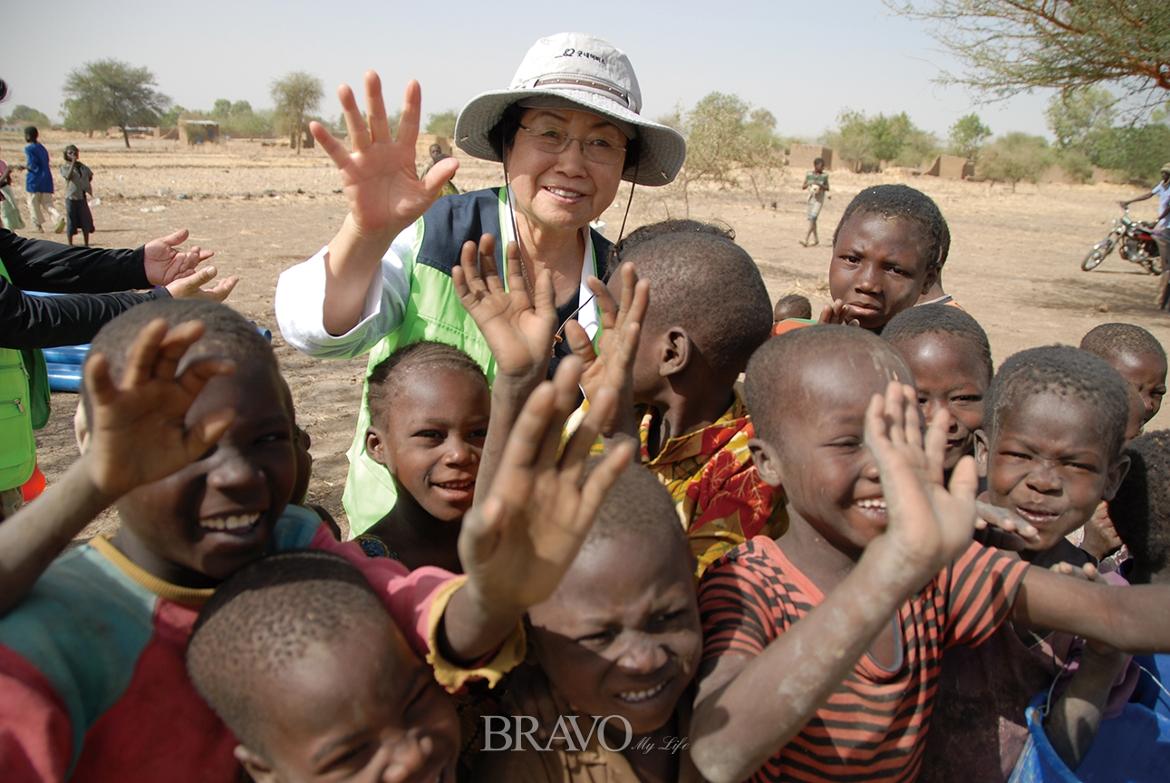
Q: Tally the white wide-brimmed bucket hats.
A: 1